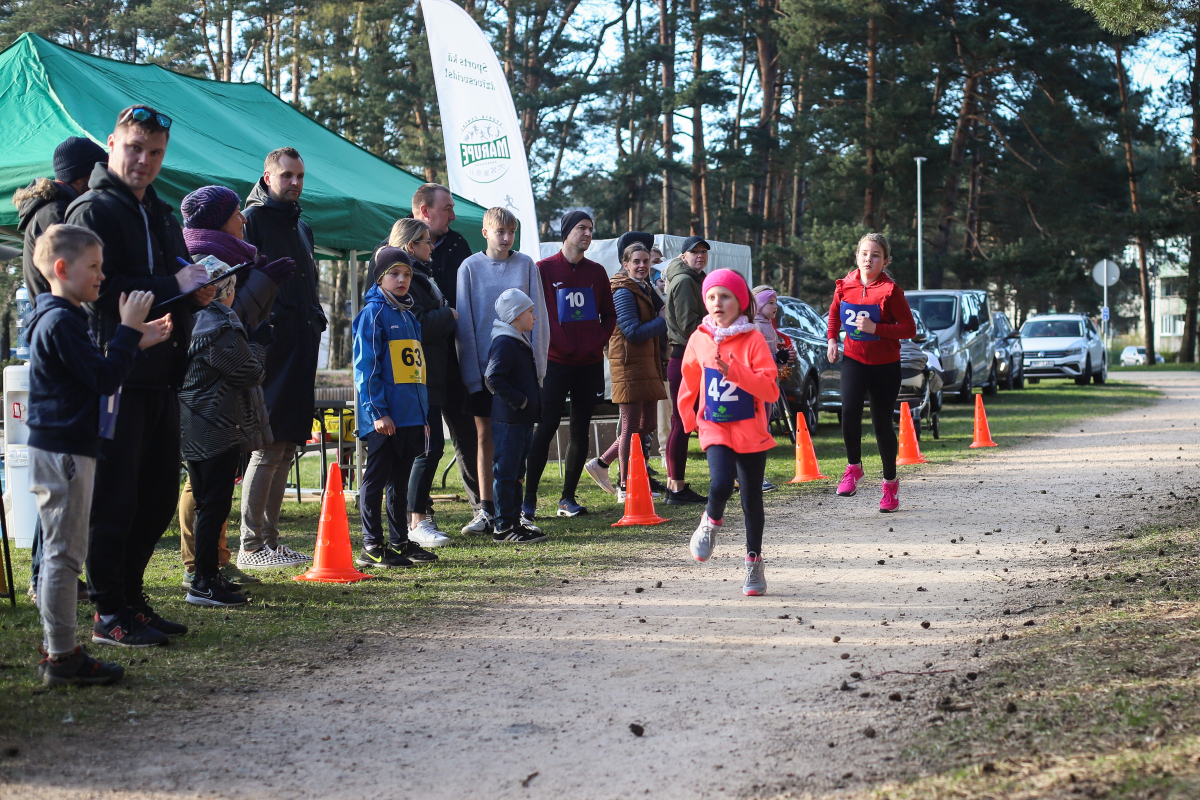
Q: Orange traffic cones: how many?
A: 5